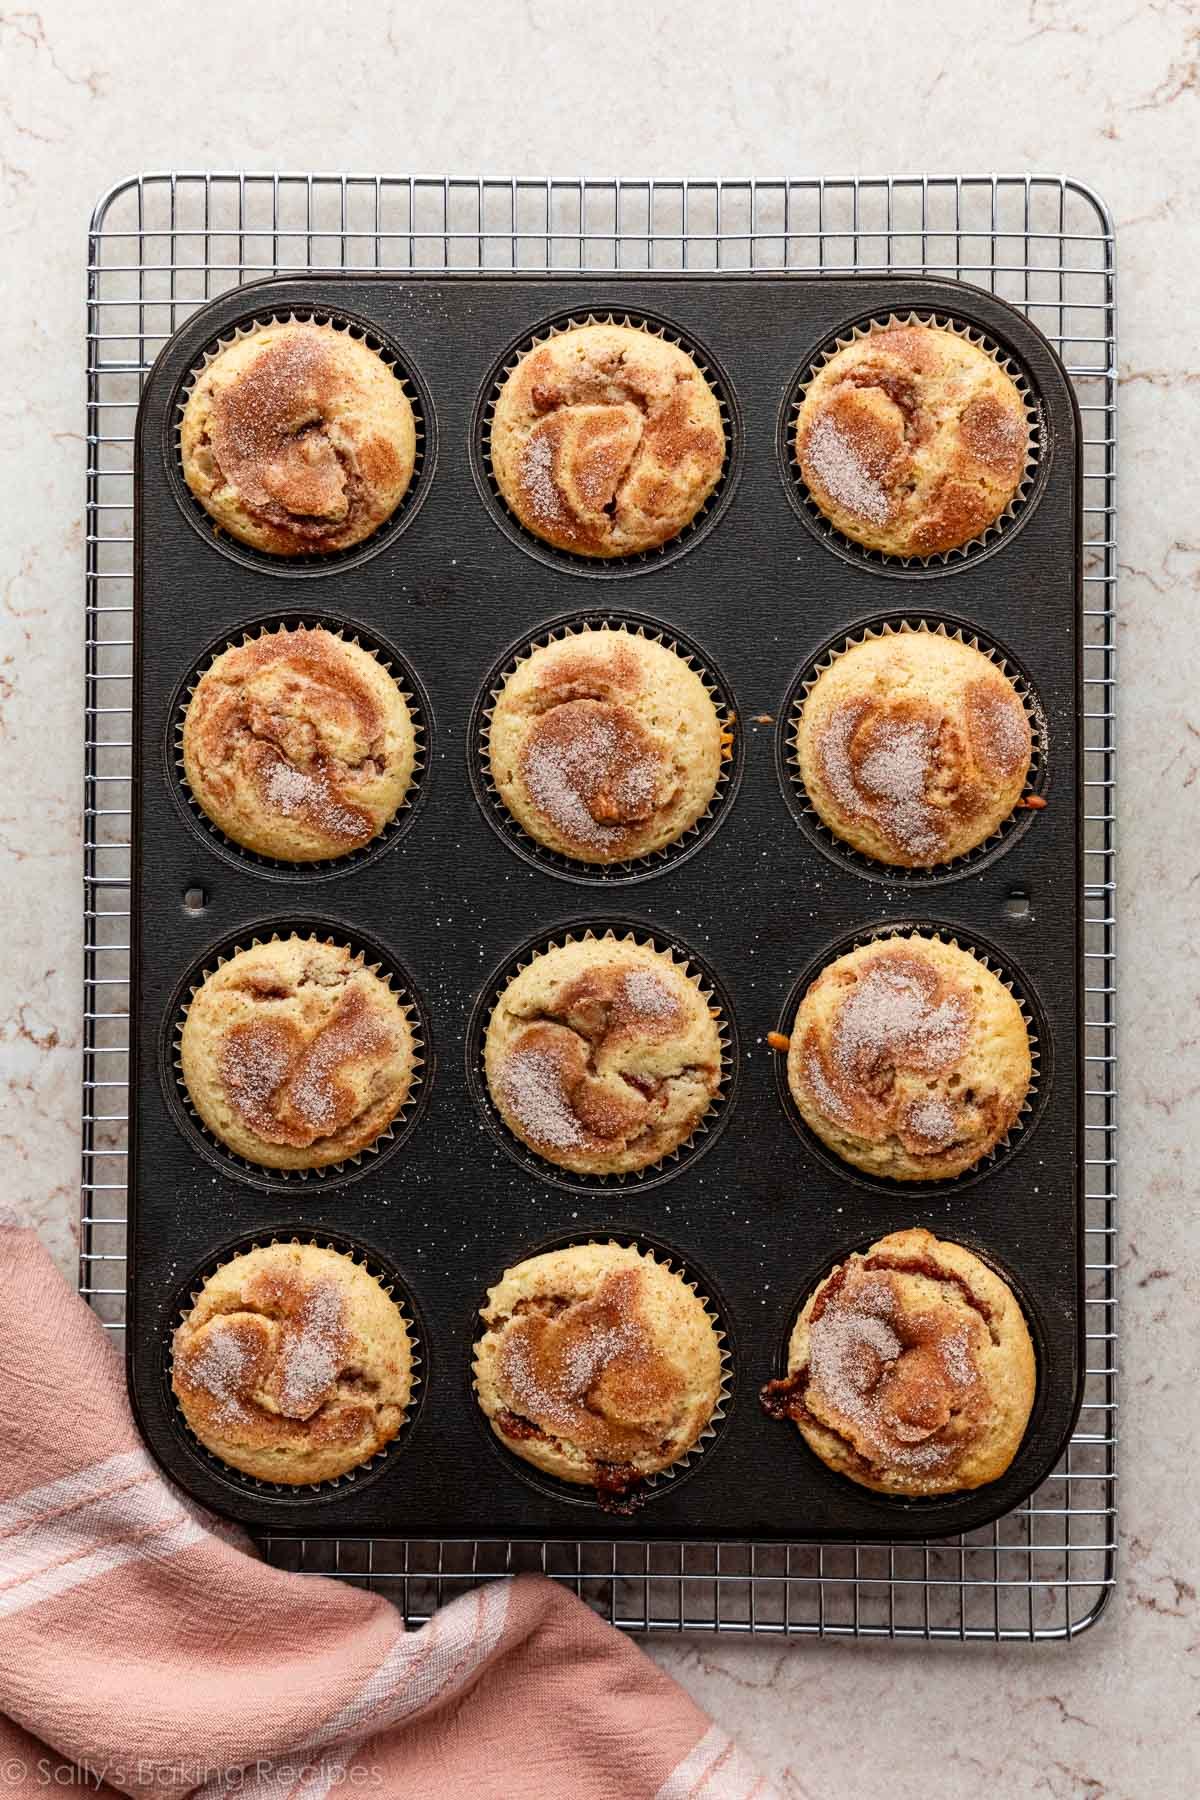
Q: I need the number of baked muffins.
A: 12